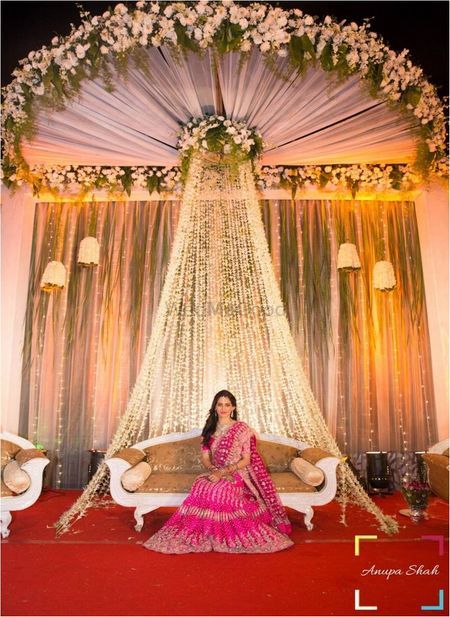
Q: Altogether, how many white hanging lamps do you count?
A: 4